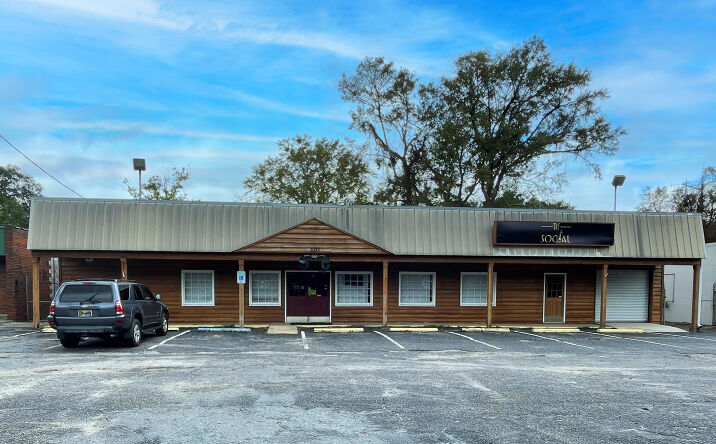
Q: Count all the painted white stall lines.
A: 9